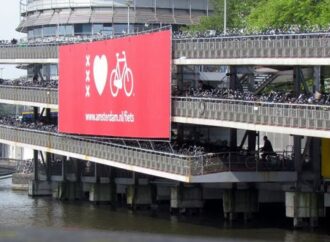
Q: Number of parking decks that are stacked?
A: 3